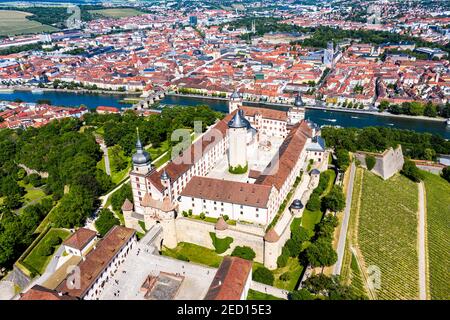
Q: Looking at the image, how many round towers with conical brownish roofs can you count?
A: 5